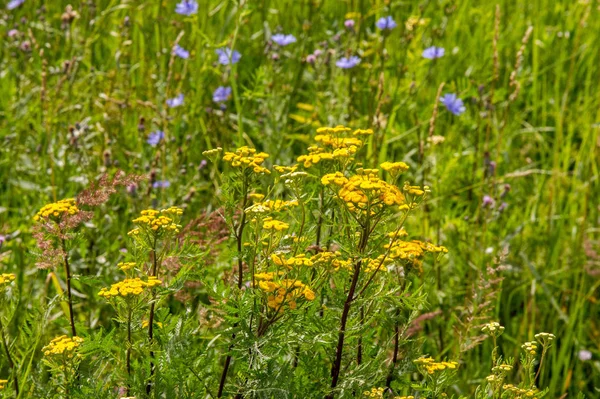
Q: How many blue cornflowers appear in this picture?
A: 13